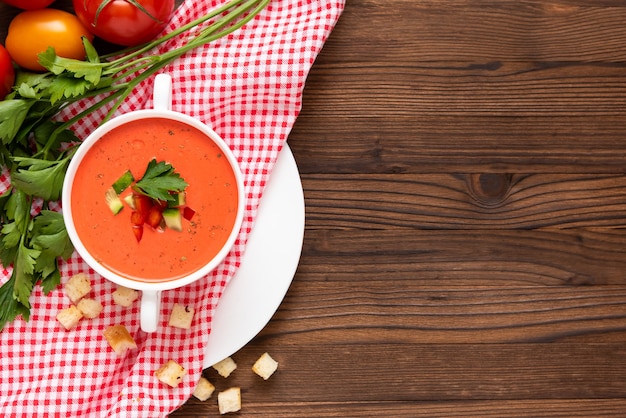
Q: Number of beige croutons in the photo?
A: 11